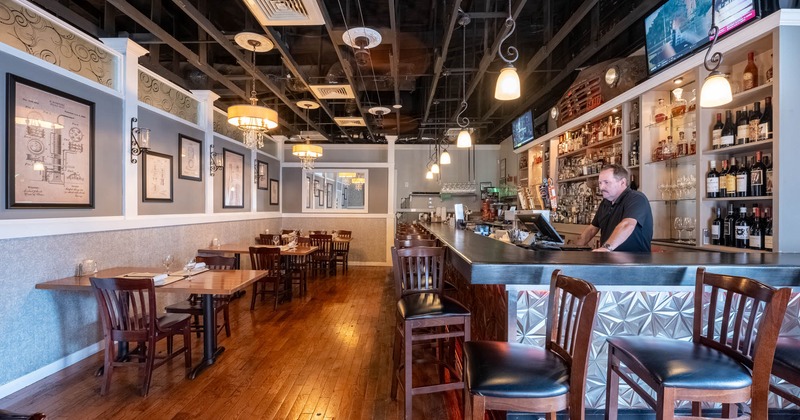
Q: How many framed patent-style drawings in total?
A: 6